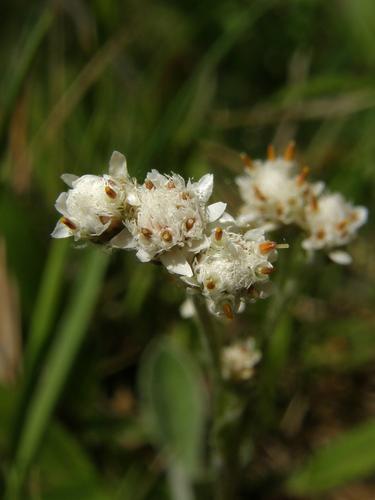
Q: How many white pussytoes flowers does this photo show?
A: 6